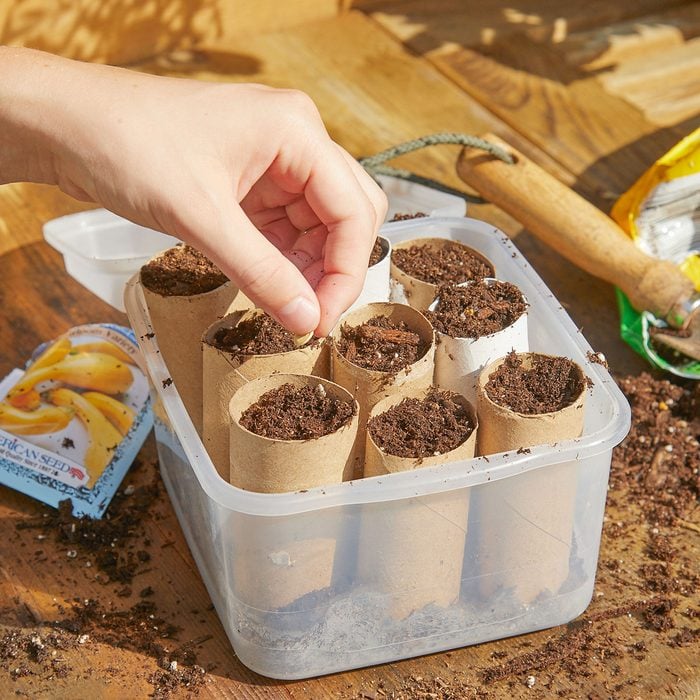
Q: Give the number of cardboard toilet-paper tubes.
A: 9